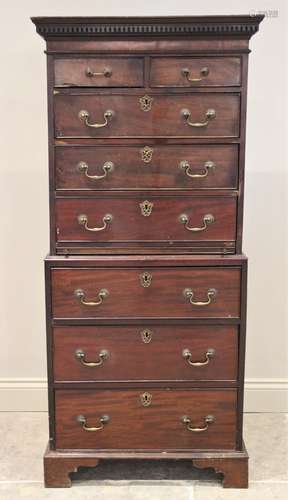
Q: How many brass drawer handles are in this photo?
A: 14